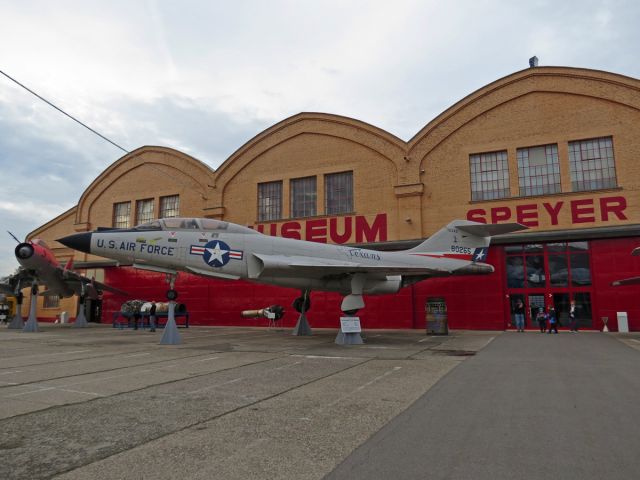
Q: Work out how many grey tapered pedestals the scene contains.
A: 6